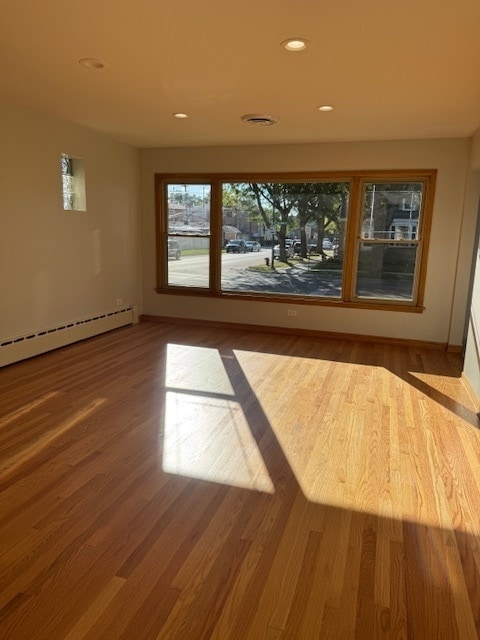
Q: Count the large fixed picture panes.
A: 1